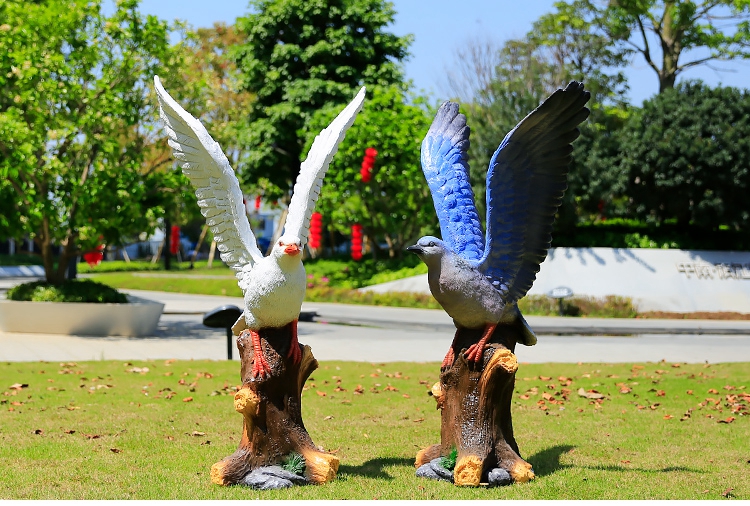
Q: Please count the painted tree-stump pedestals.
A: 2